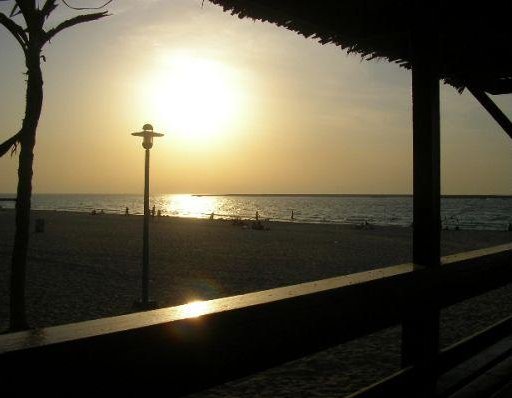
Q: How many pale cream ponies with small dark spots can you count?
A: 0